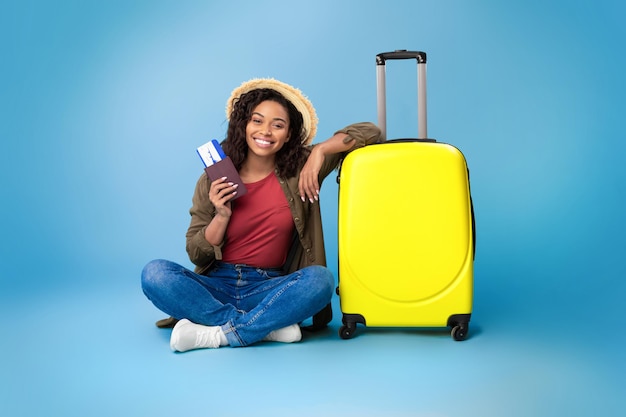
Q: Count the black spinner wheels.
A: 2